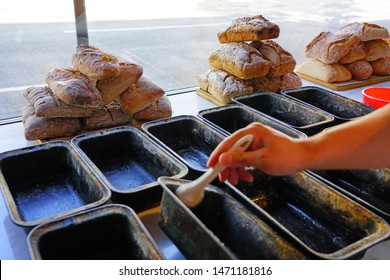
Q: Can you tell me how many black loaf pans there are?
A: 10